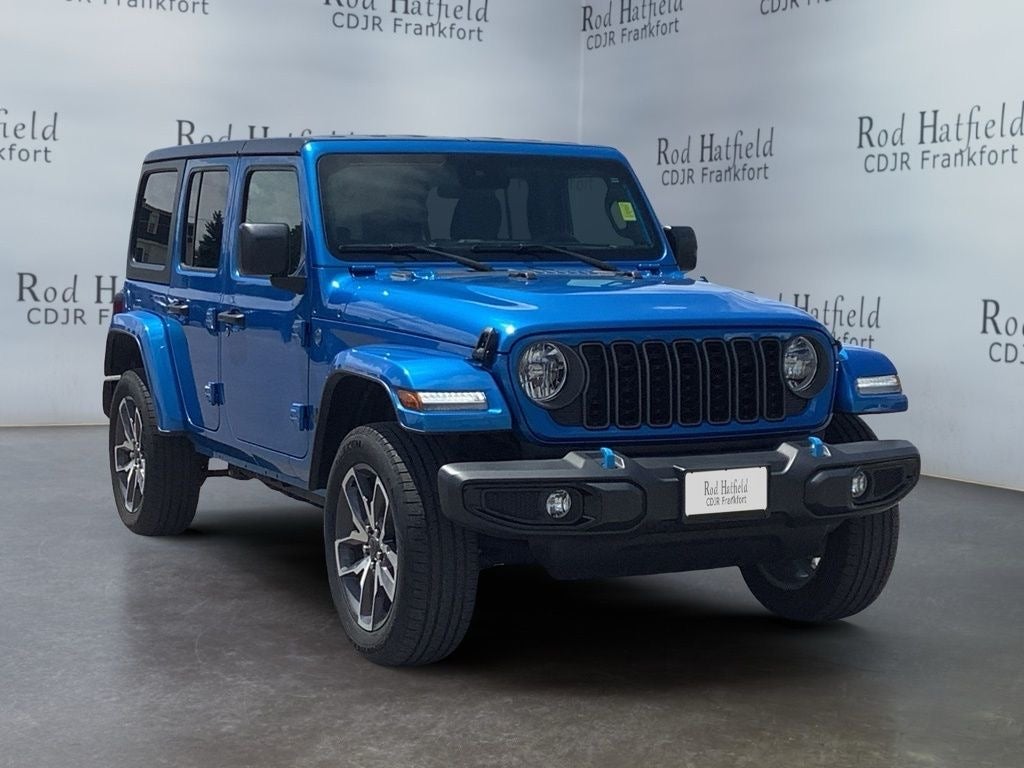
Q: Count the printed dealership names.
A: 12